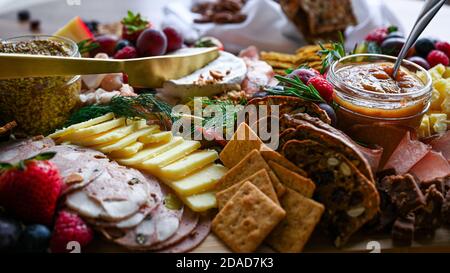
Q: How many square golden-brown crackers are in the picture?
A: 7